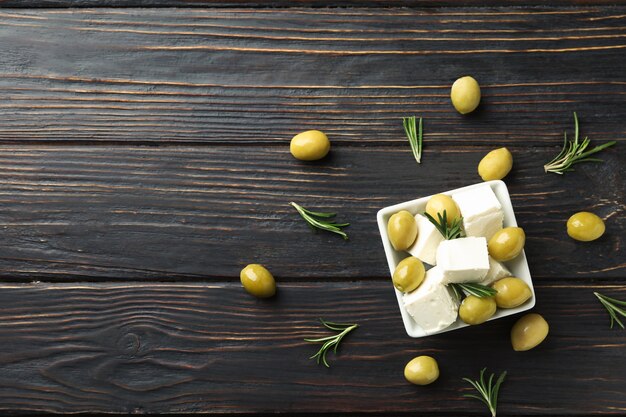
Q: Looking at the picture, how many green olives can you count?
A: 13